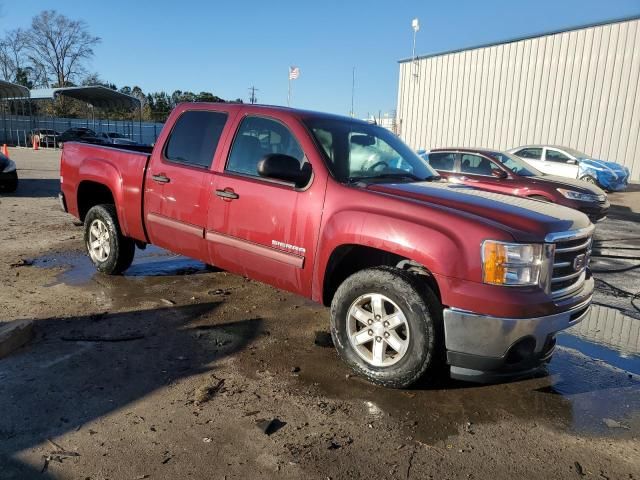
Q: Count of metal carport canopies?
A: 2